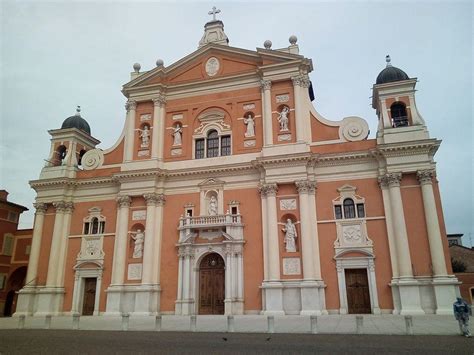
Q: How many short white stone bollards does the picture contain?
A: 11